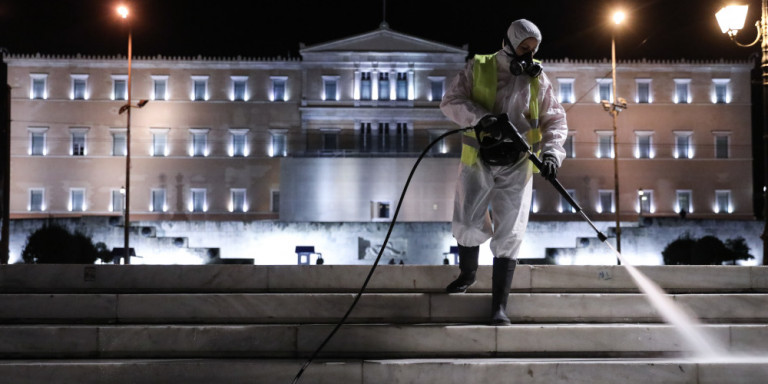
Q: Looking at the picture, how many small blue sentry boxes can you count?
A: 2